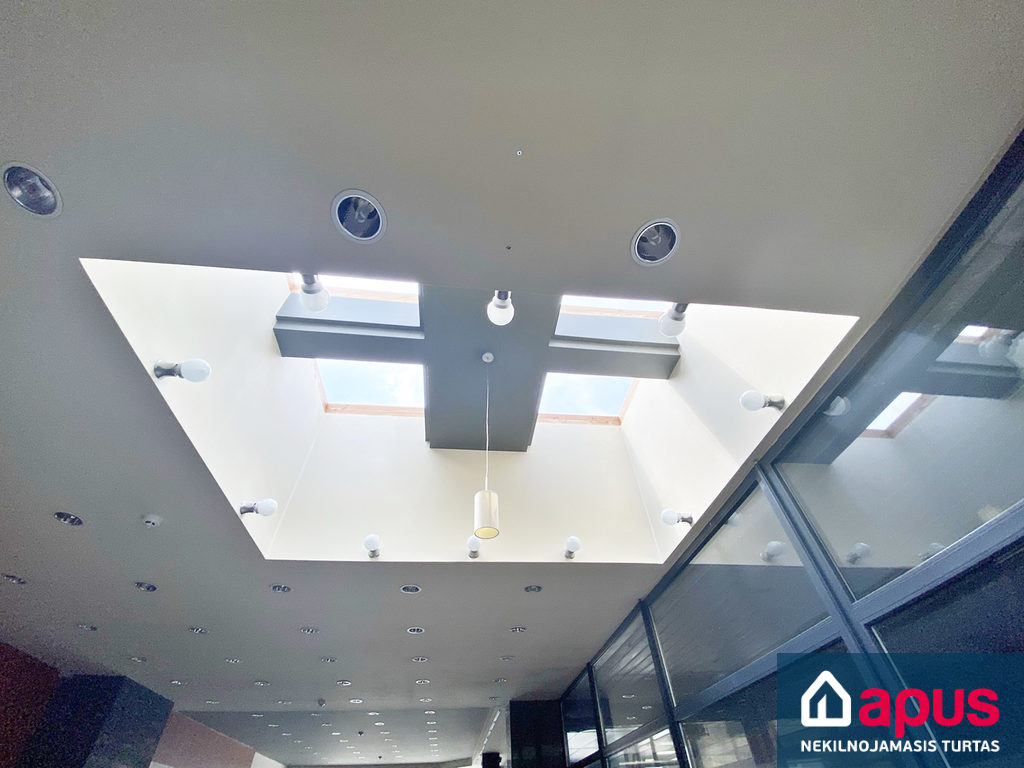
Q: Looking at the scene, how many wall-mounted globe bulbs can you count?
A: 10